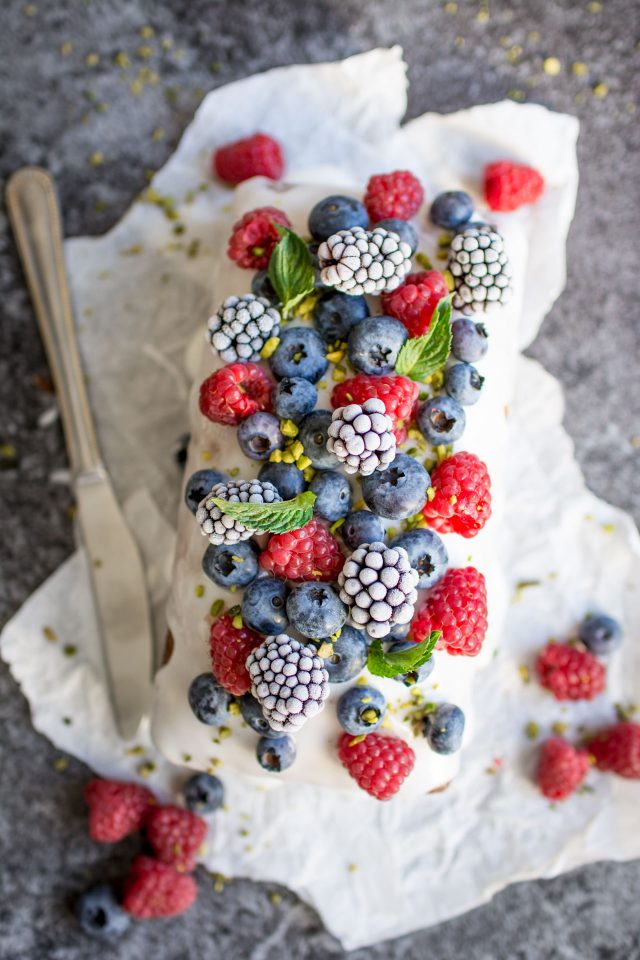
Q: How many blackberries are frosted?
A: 7